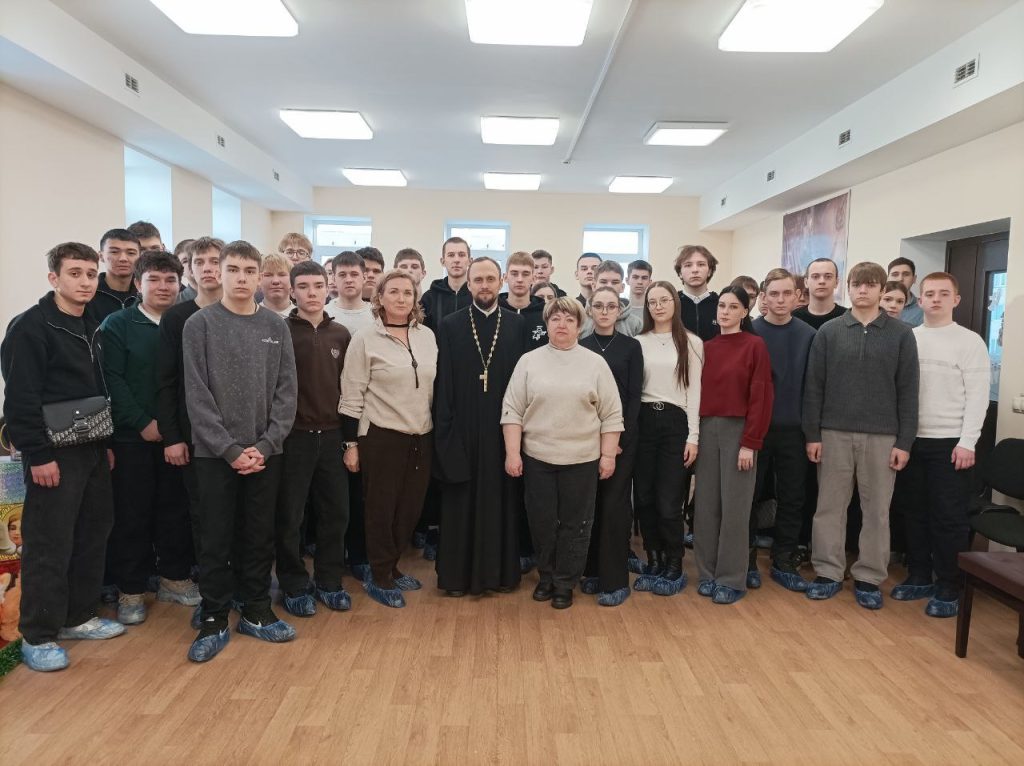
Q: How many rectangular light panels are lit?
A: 9